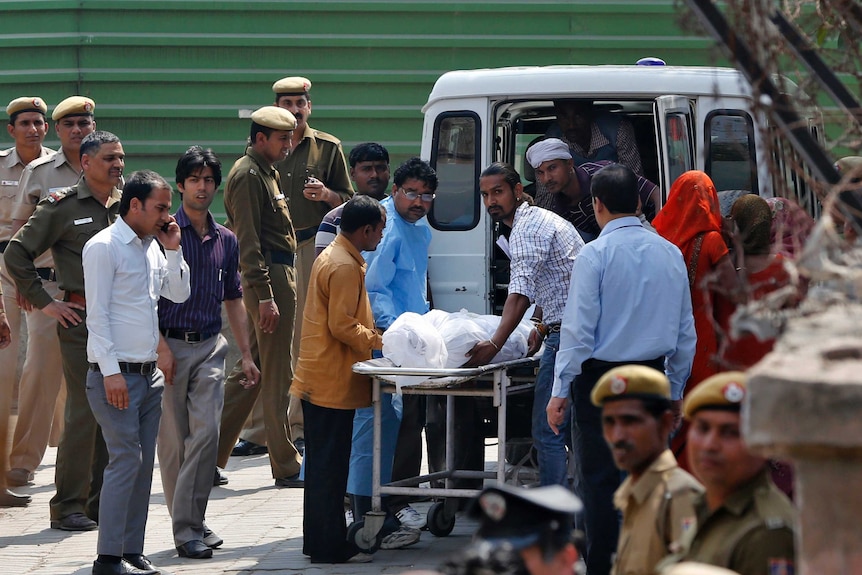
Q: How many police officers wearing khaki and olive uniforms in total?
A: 7